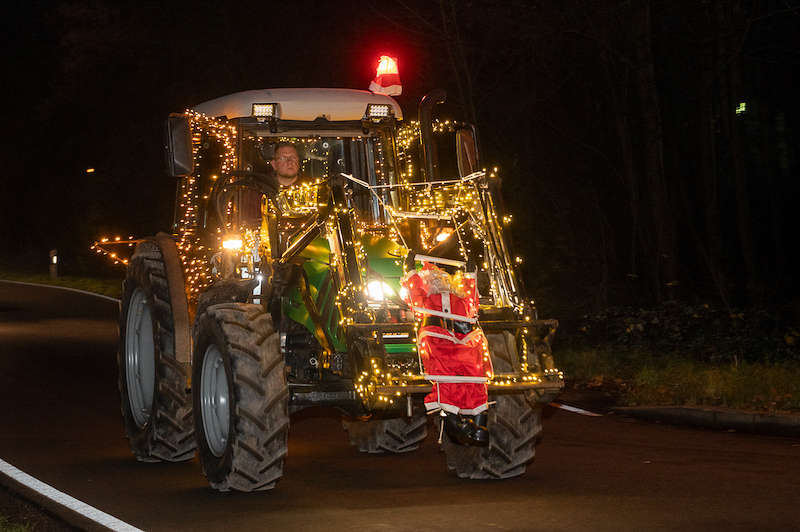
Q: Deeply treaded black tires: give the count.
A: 4